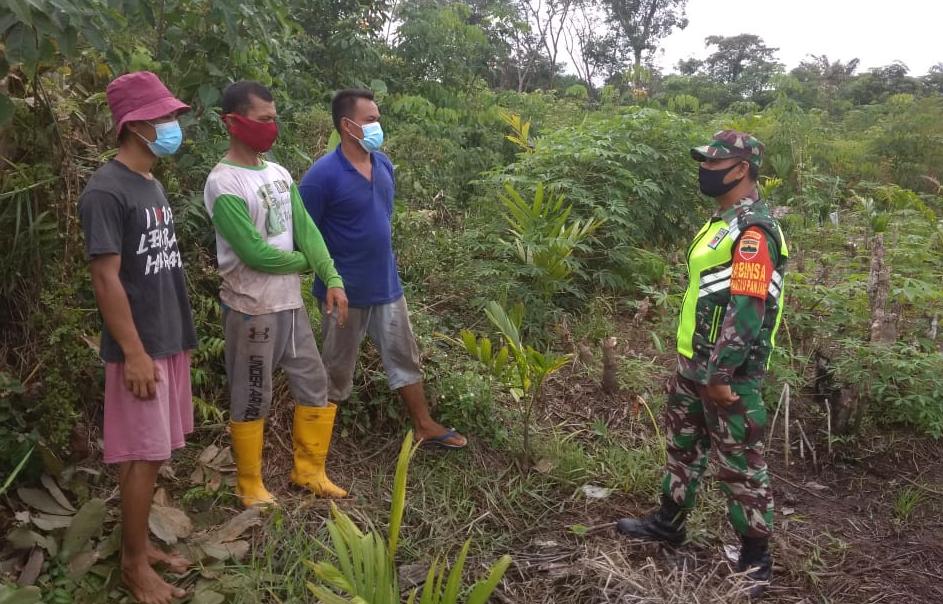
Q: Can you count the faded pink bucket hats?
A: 1